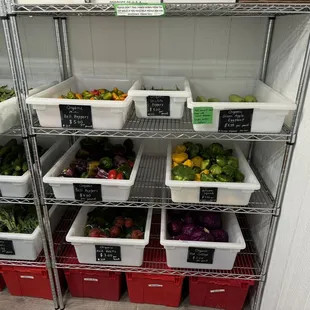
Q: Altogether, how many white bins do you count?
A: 10